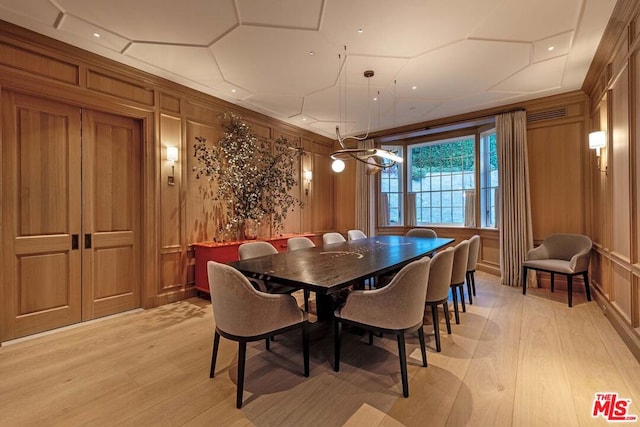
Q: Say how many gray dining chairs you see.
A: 11